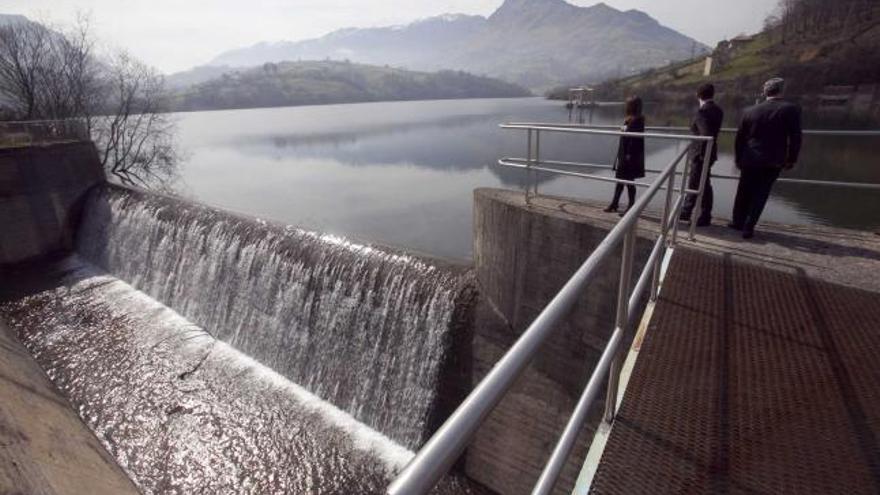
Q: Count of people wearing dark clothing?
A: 3